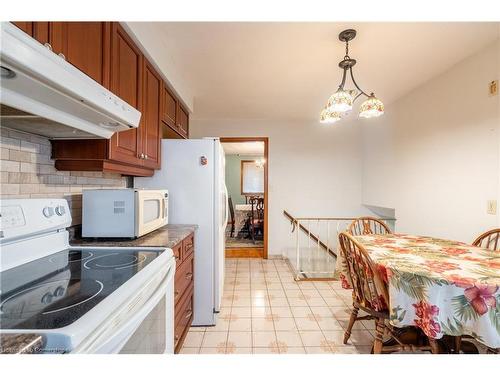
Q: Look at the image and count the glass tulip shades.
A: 3